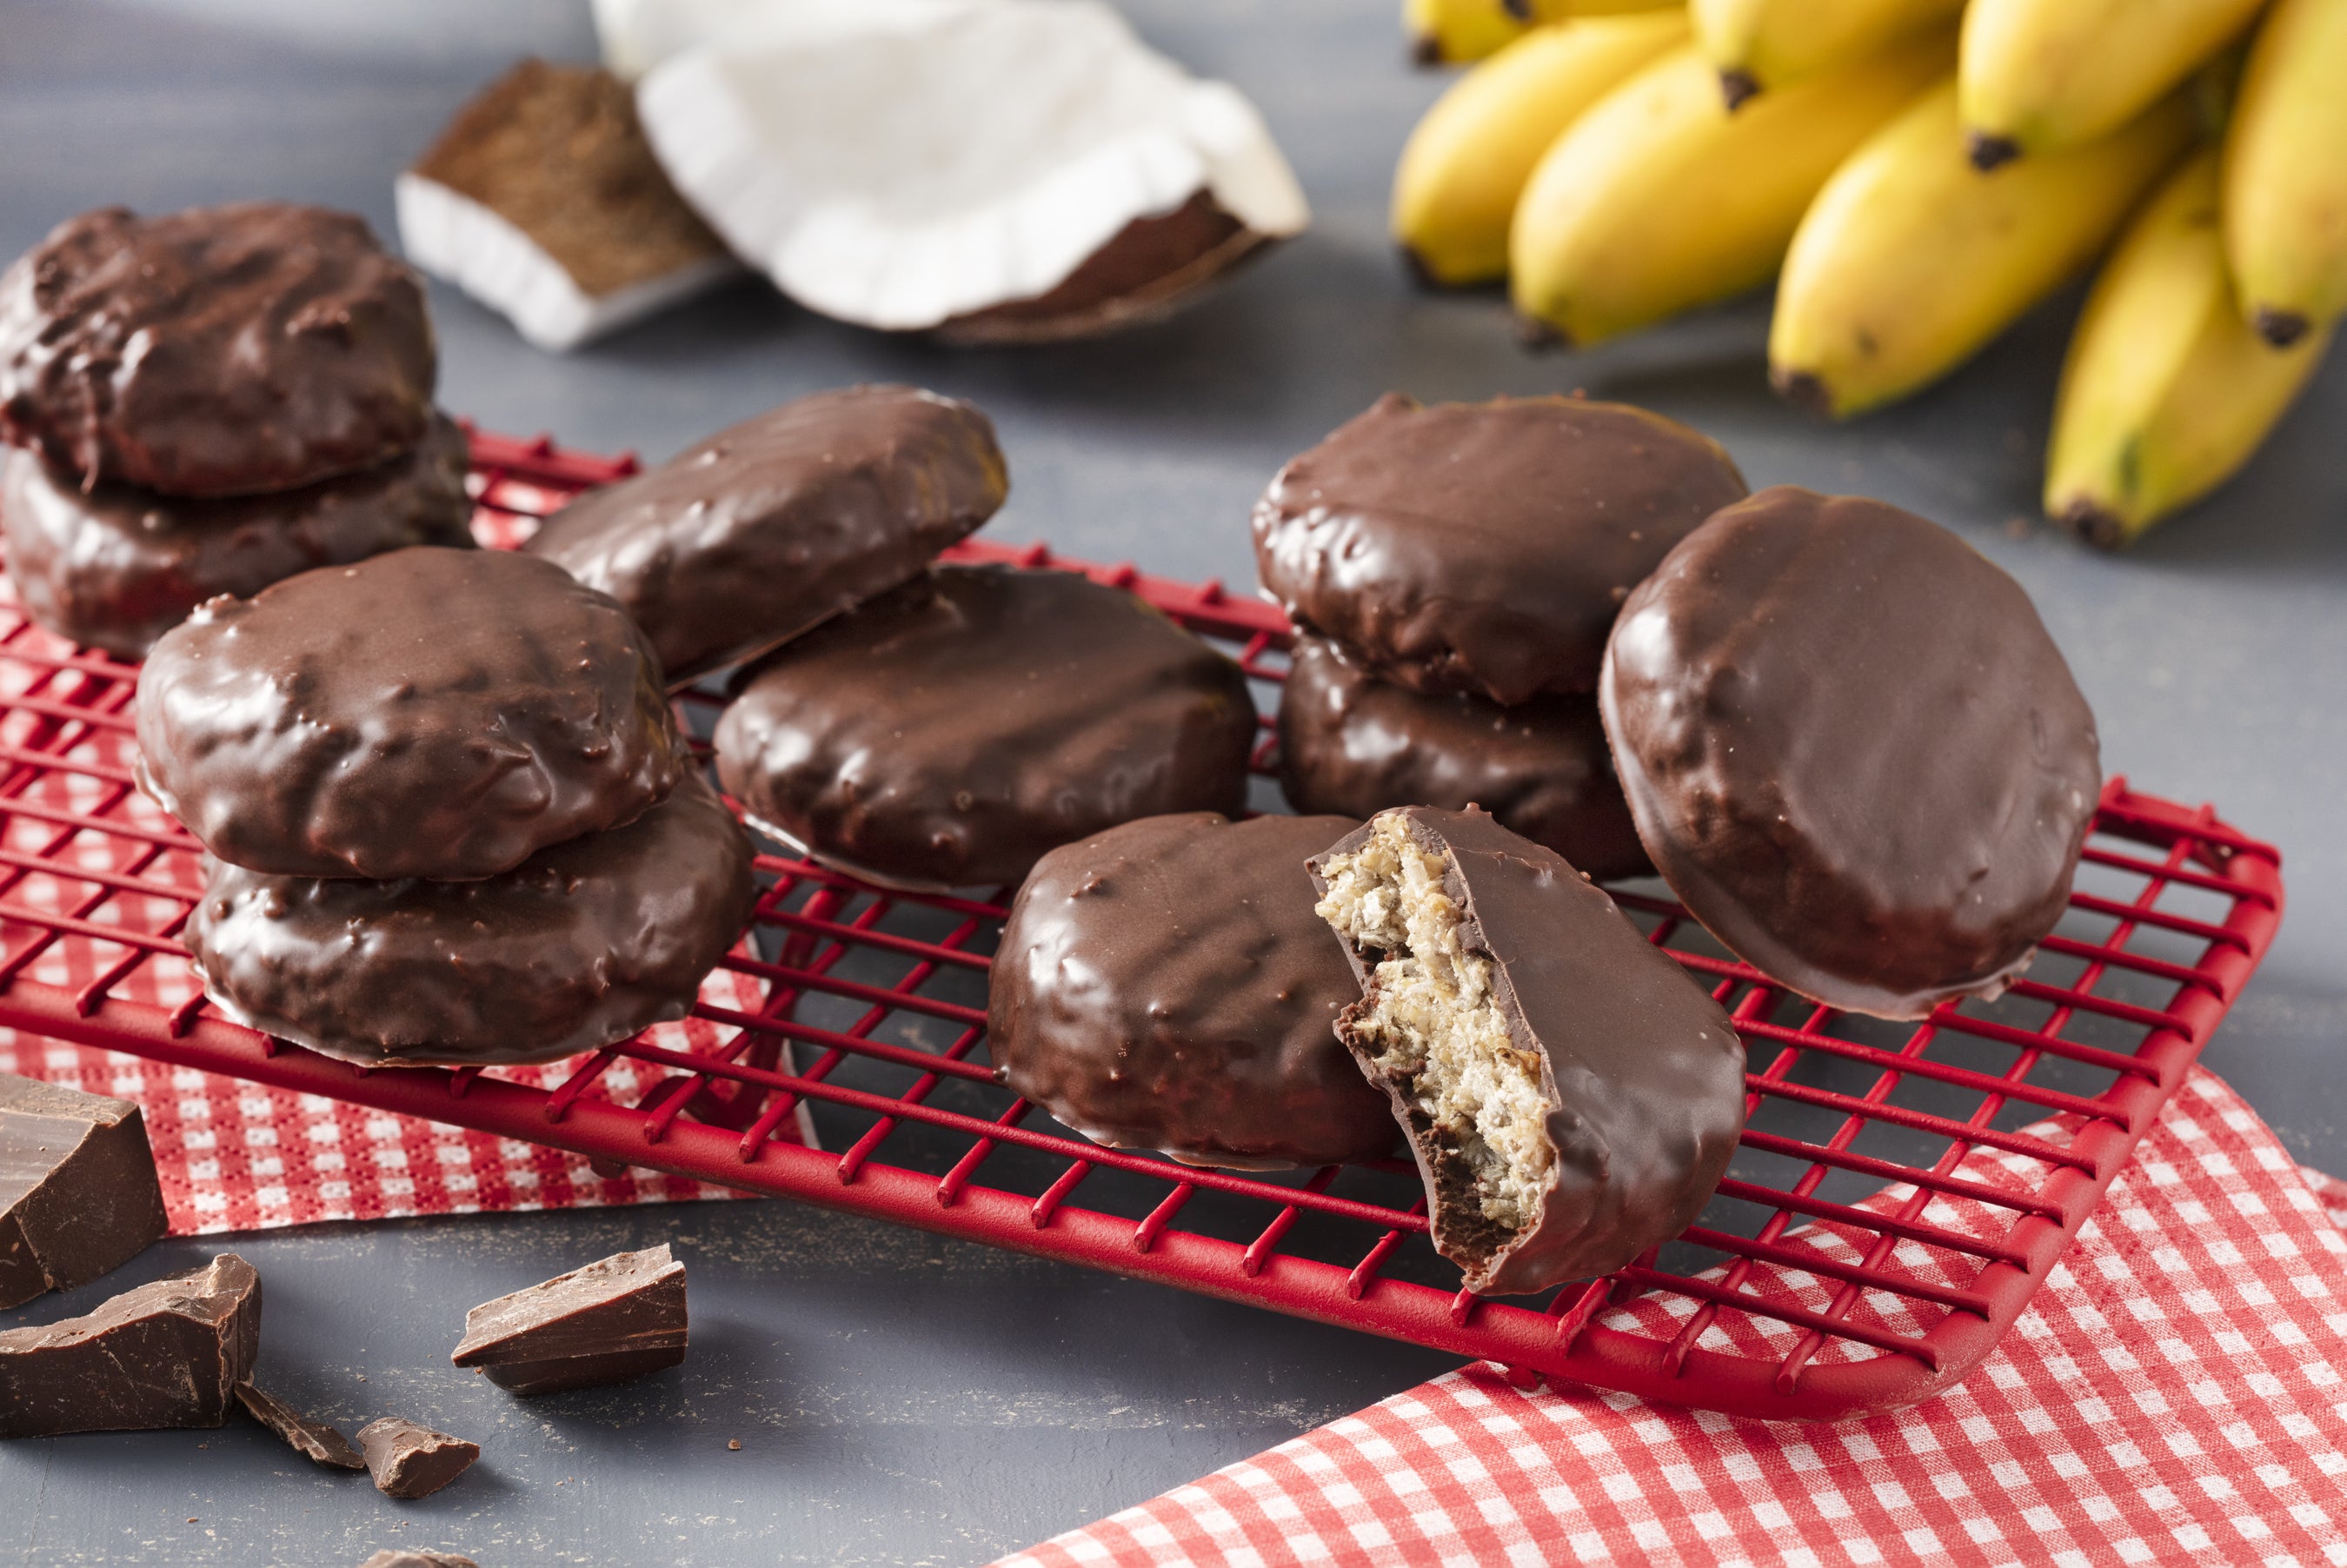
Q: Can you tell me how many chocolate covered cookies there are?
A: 11